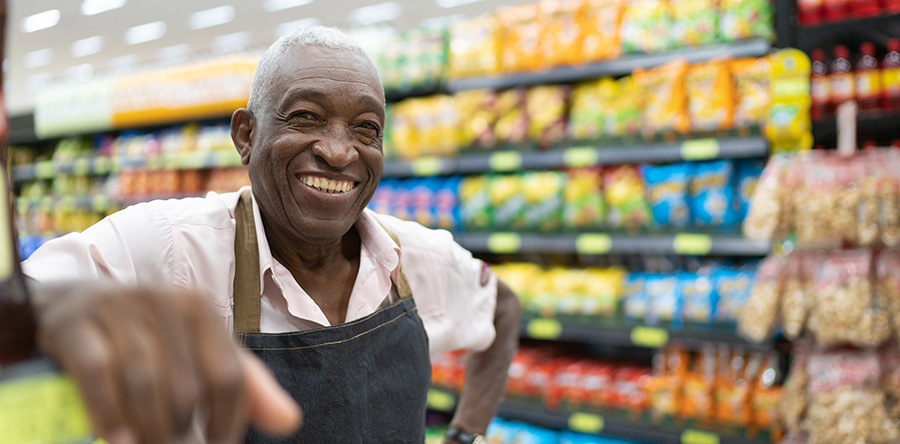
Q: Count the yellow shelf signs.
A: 12